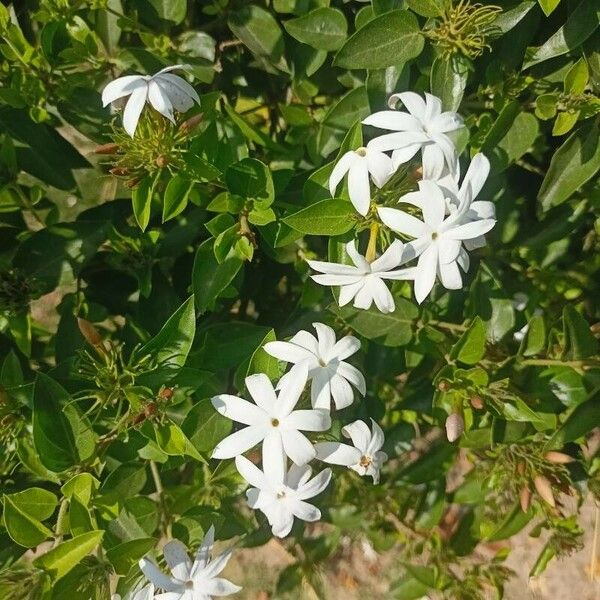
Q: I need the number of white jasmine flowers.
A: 11